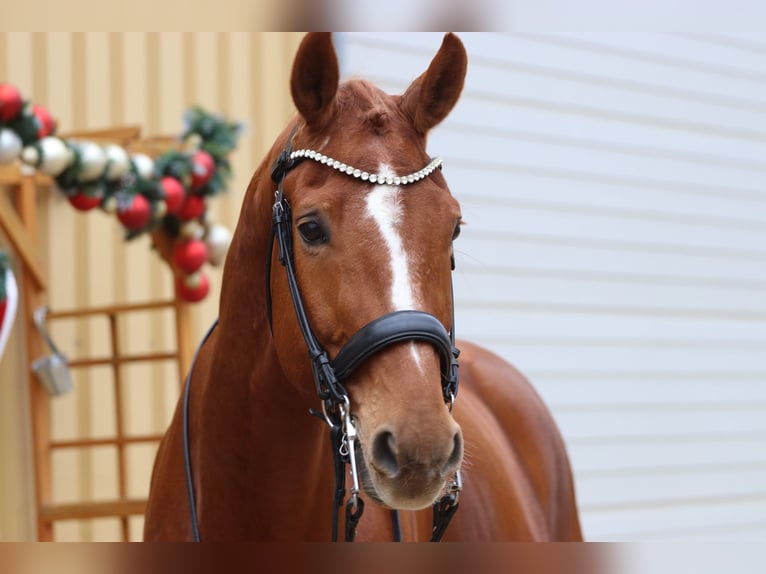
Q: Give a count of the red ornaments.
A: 9